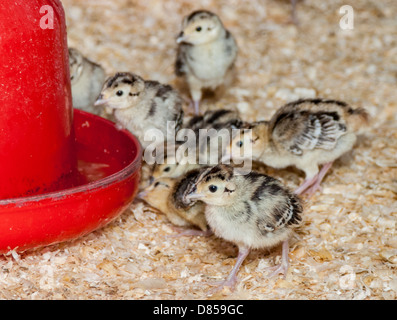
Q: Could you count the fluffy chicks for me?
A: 7